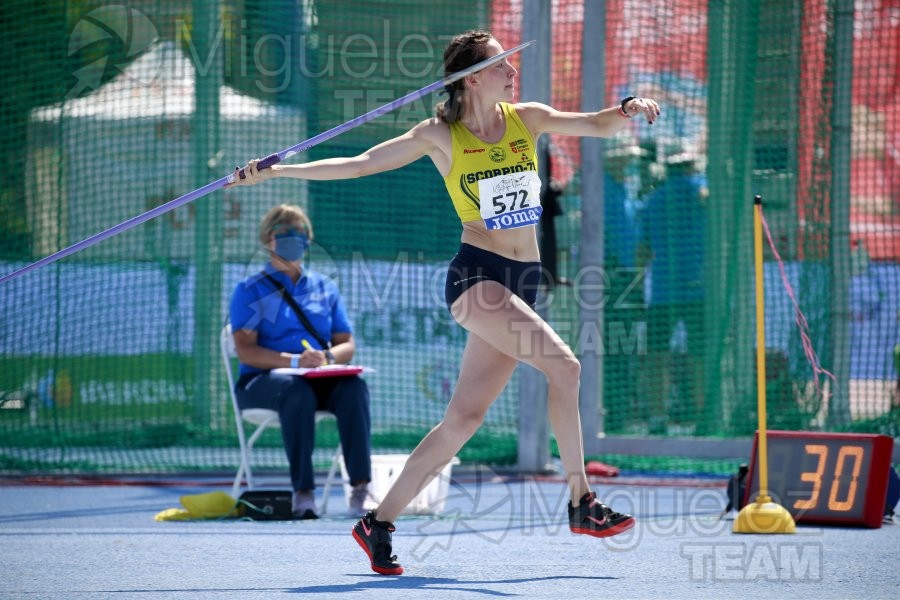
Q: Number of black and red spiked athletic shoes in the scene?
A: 2